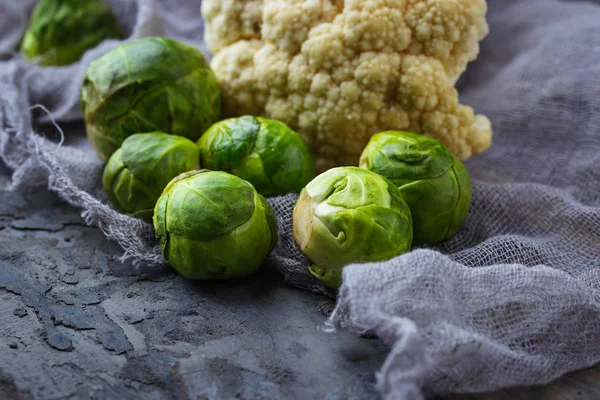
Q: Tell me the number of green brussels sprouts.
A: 7